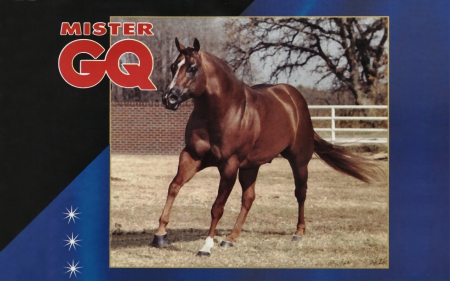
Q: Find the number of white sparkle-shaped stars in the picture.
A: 3